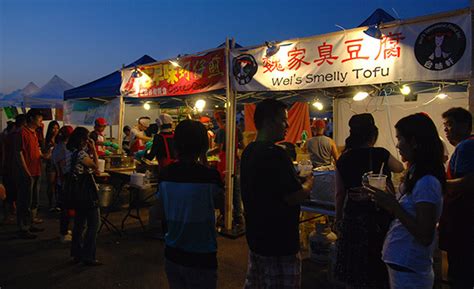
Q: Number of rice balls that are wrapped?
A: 0